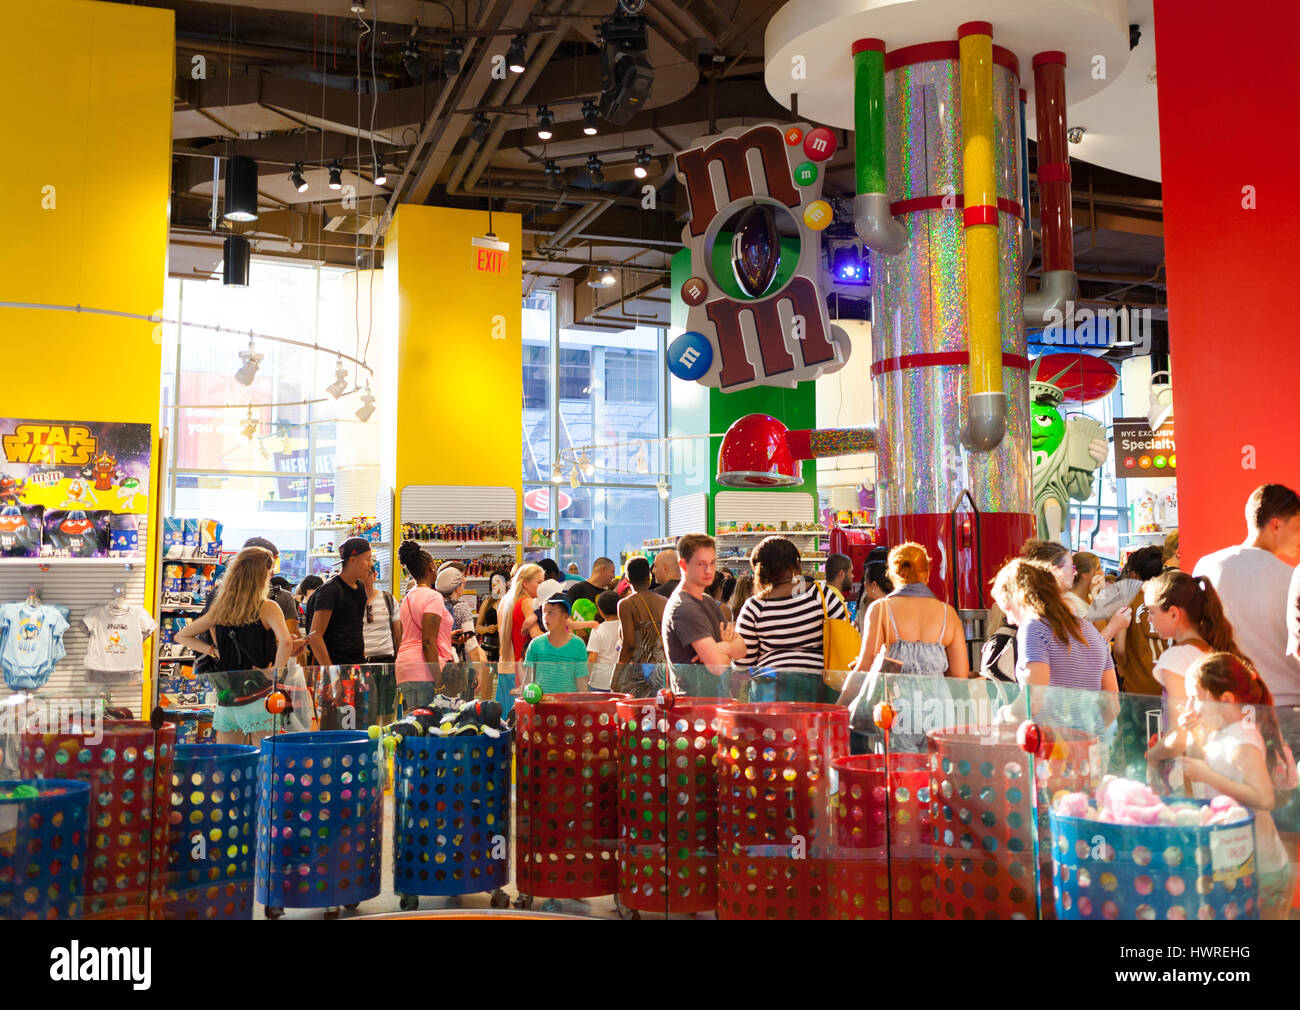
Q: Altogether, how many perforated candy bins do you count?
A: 11